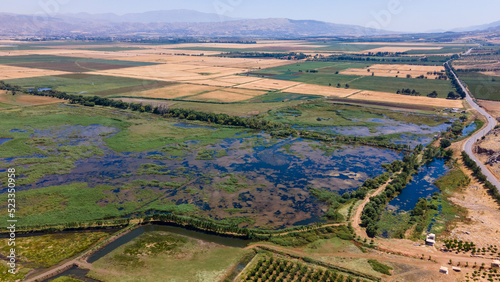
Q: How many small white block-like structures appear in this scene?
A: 4